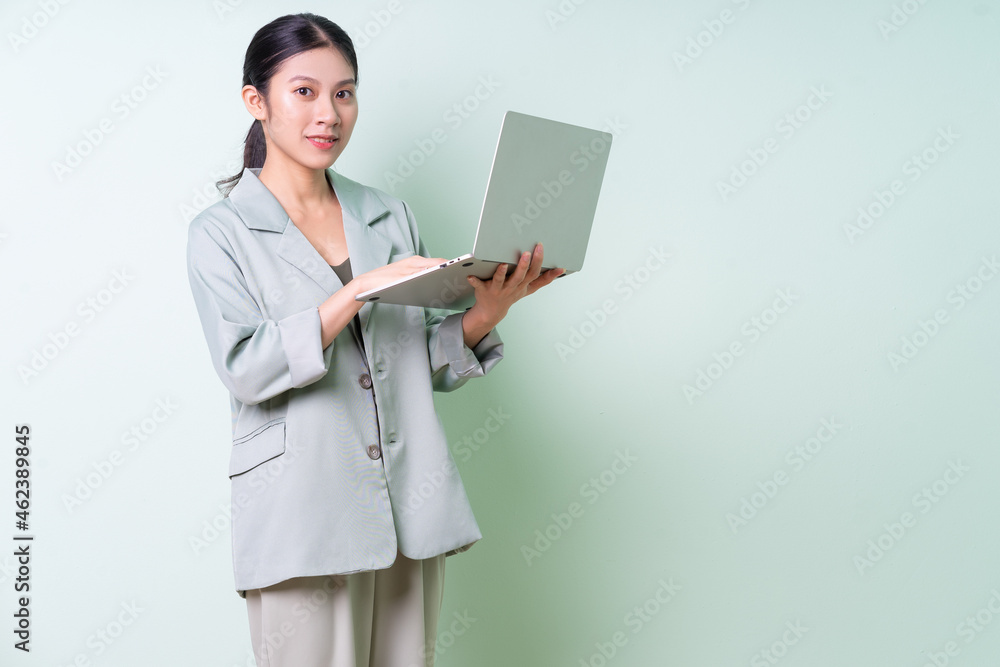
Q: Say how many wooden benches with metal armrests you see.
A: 0